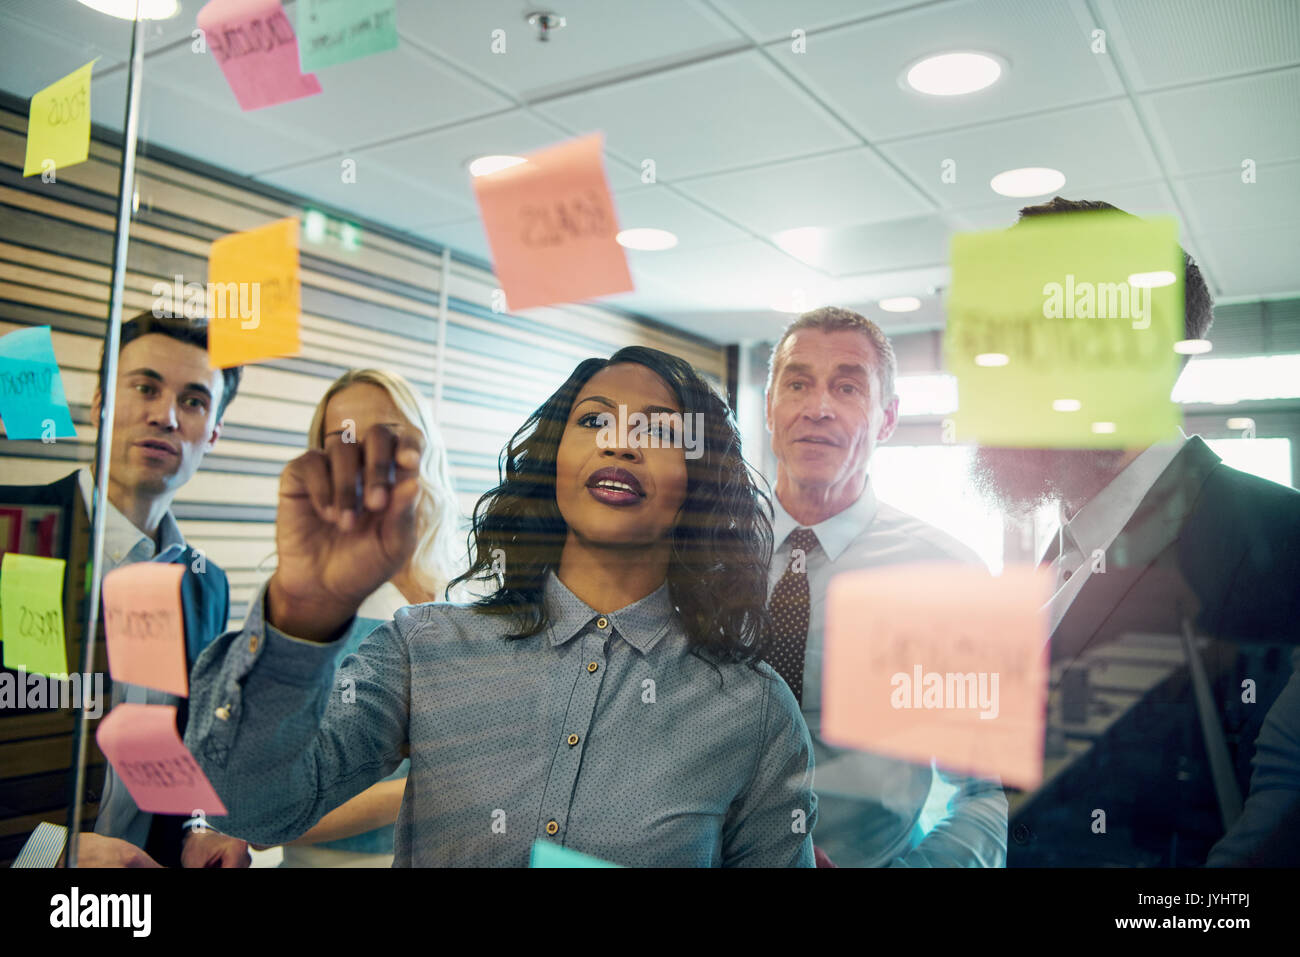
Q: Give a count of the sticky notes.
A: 12